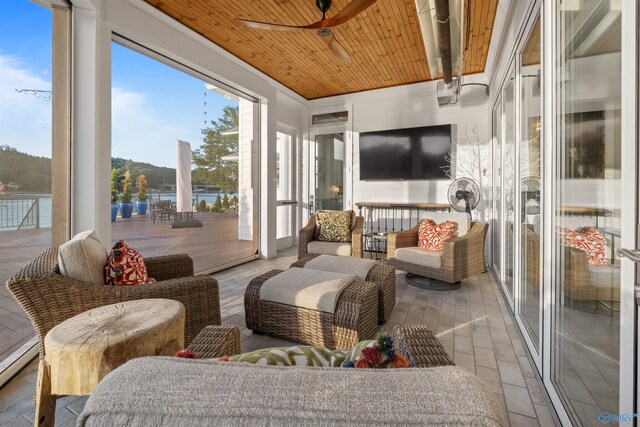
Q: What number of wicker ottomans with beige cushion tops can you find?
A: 2